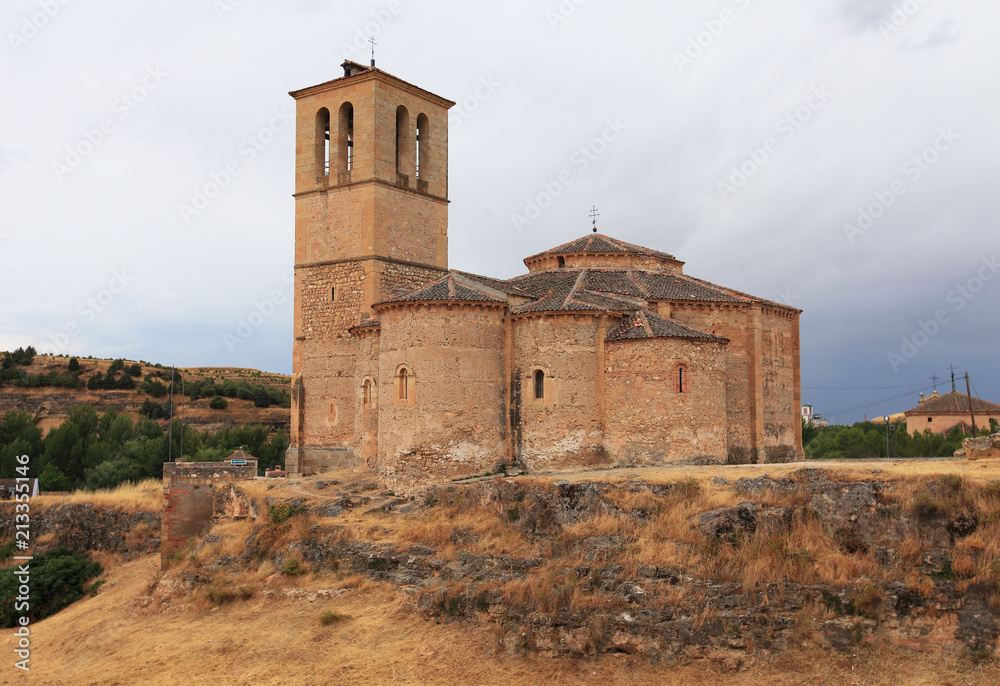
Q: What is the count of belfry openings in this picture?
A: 4